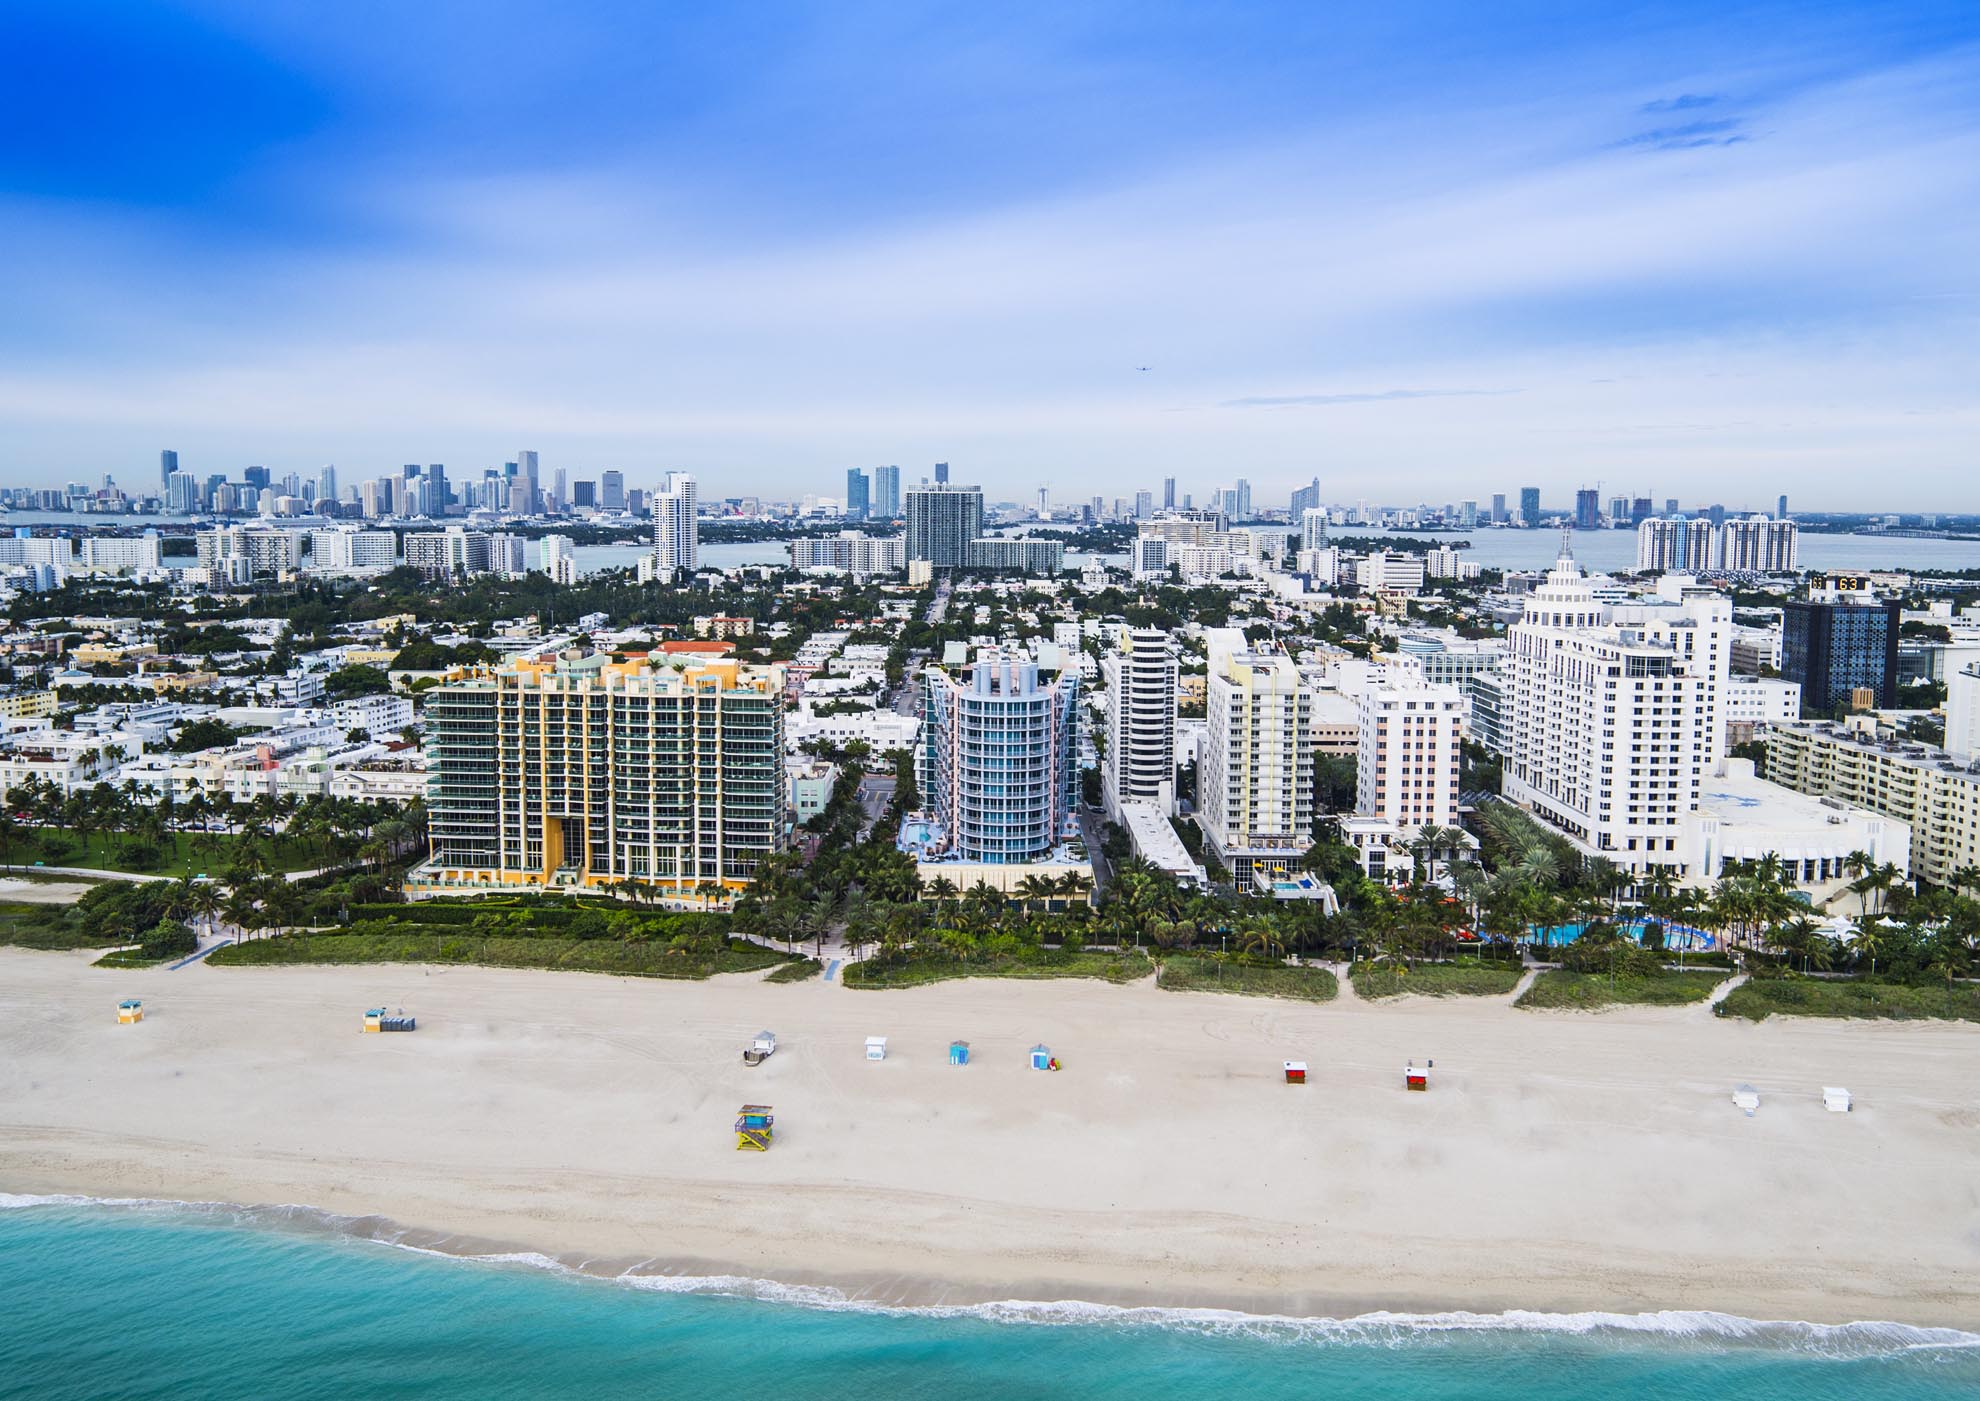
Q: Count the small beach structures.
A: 11